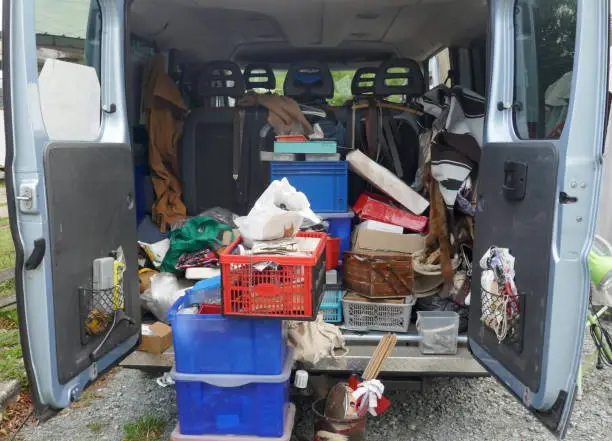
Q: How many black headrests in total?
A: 5